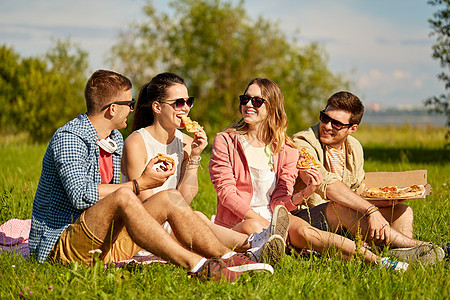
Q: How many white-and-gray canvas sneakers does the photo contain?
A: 2